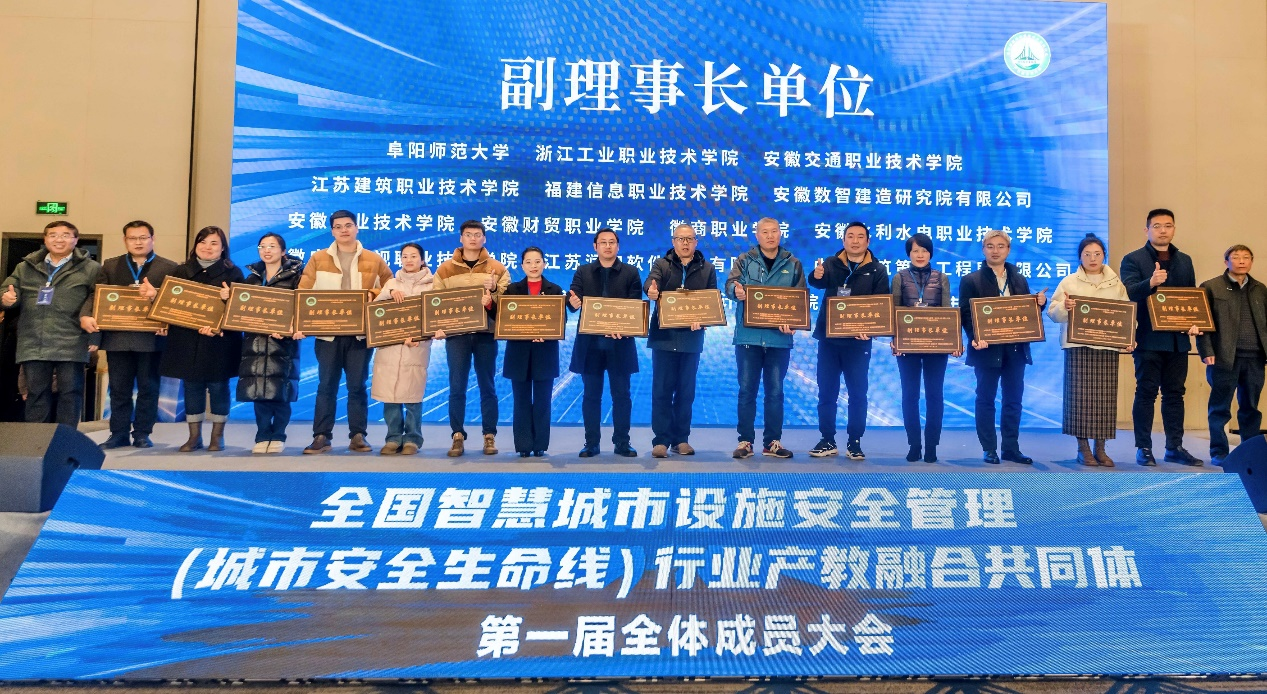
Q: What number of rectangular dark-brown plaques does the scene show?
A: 15